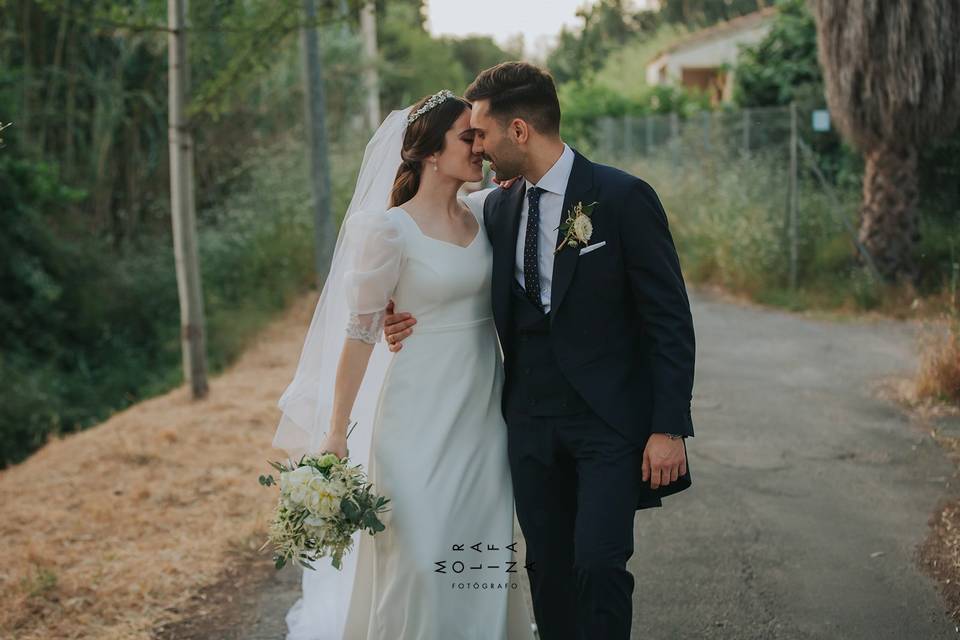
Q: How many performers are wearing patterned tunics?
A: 0